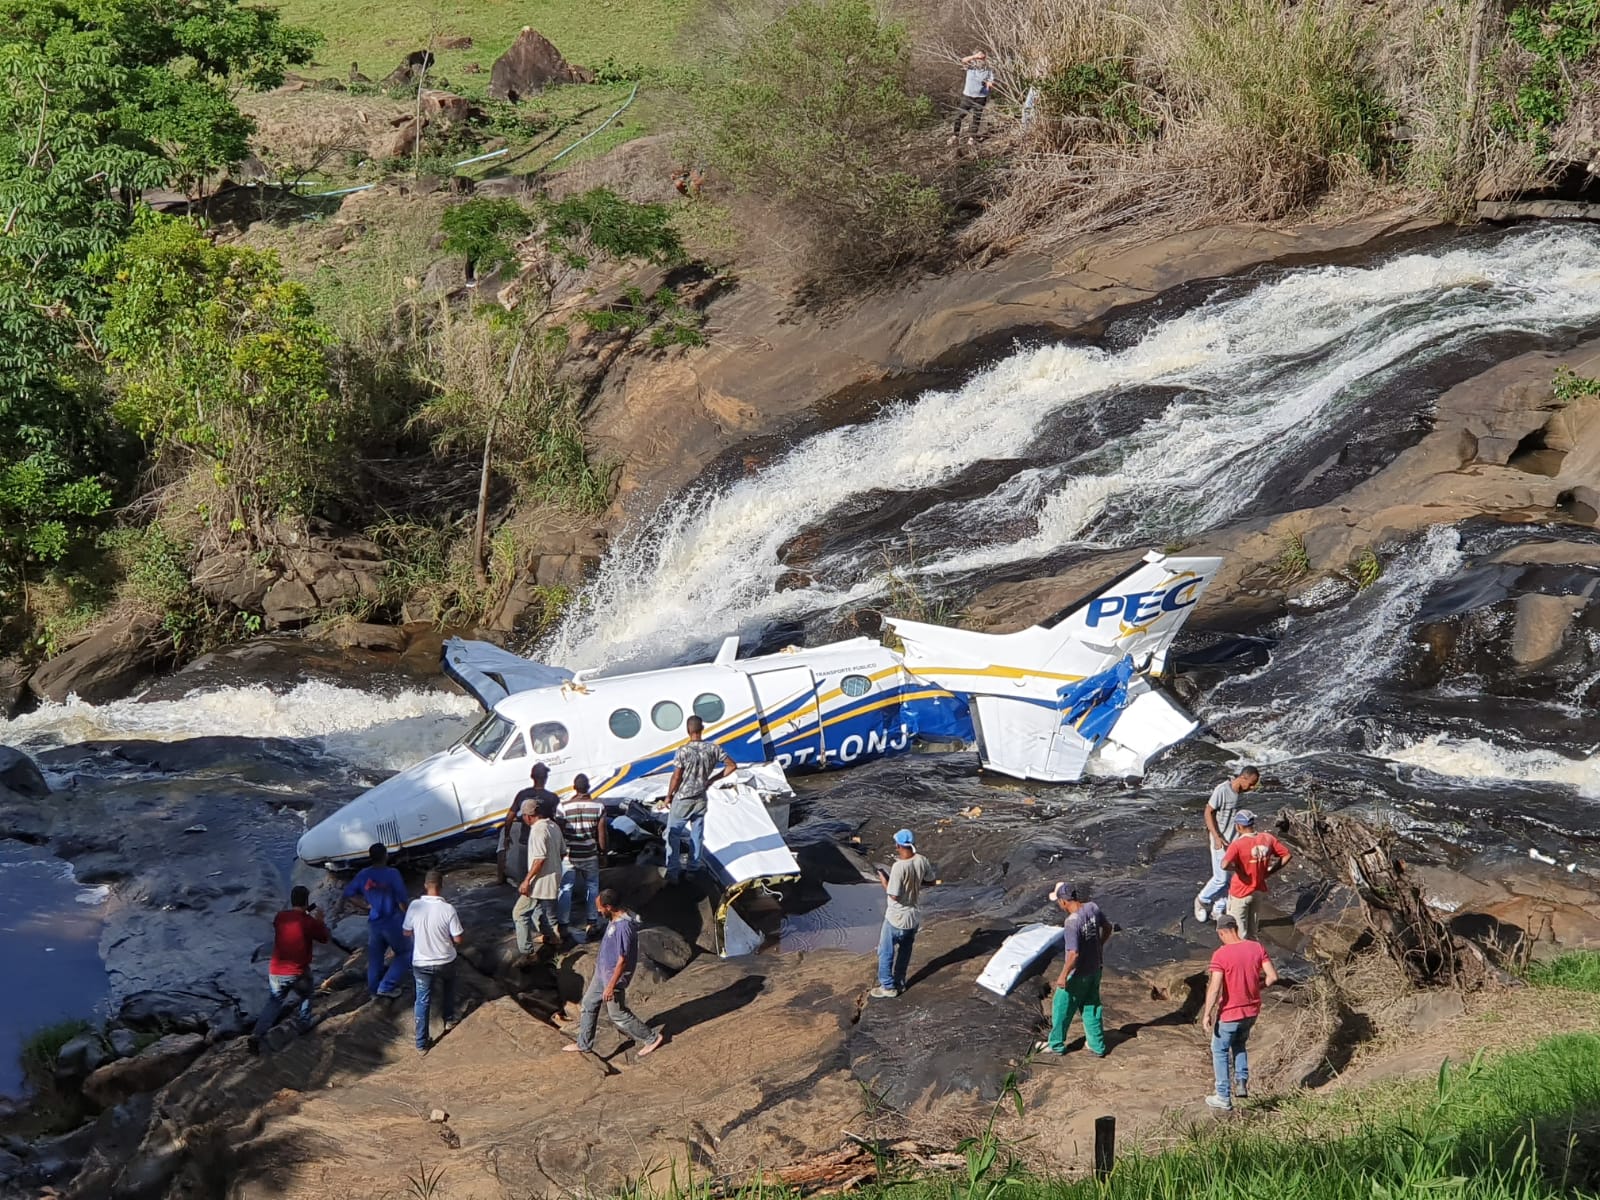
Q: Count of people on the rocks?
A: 13